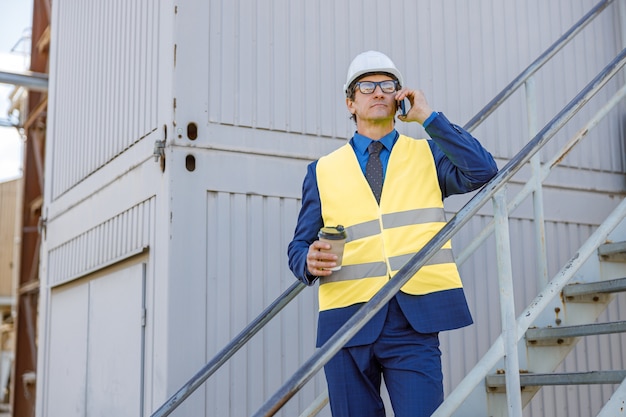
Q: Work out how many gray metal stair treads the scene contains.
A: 4